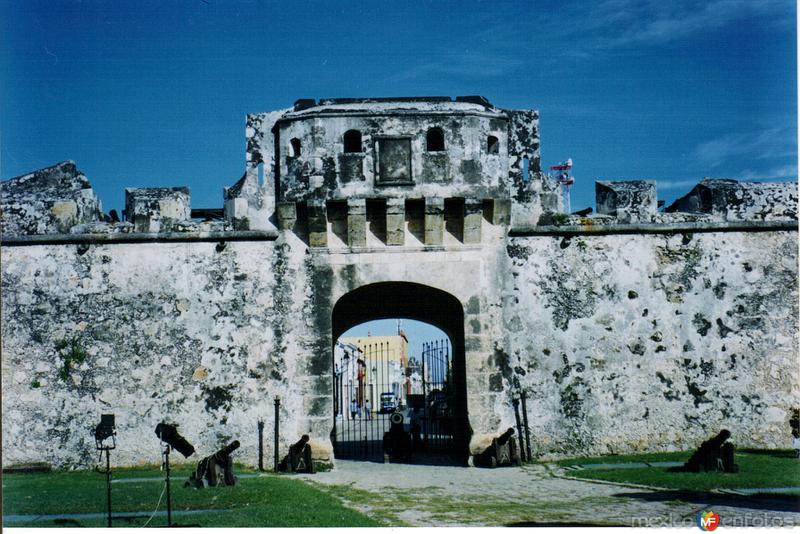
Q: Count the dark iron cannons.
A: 5